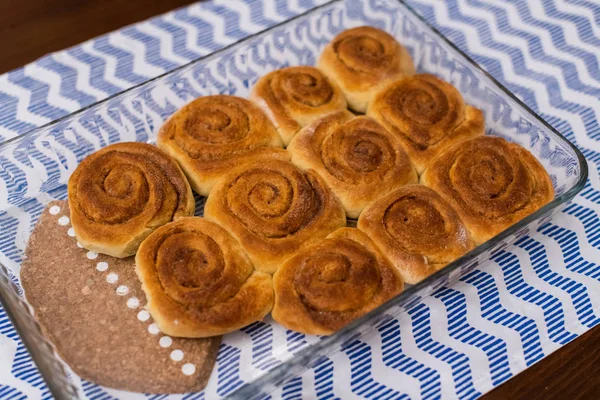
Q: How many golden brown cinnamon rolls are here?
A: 11